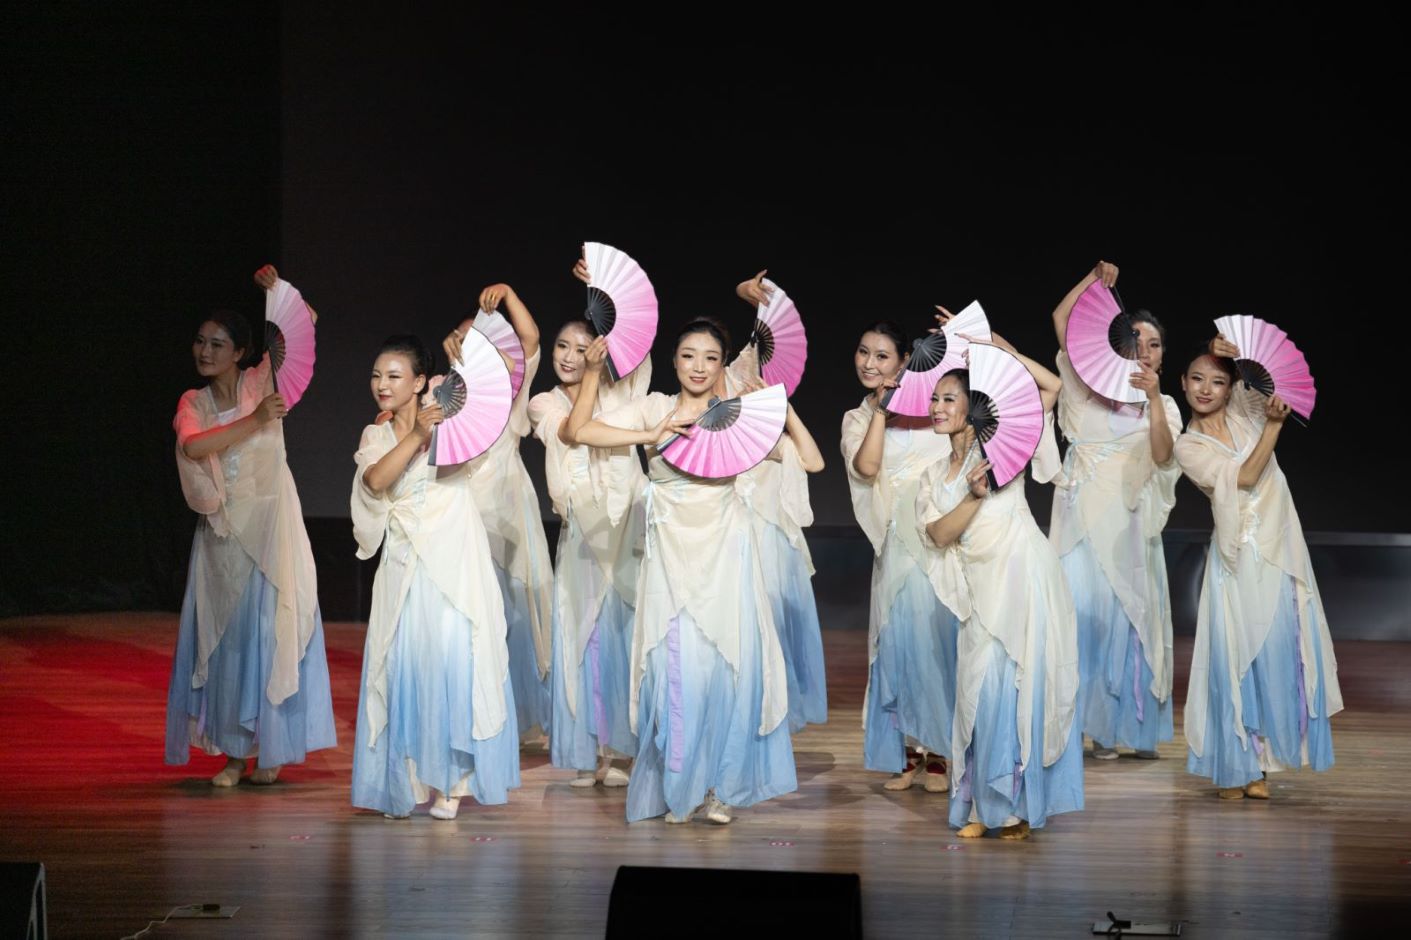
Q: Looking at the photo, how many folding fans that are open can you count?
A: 10